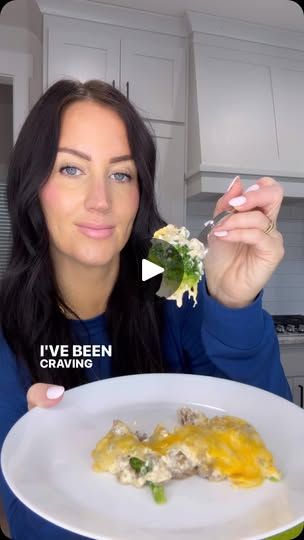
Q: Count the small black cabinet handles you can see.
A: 3